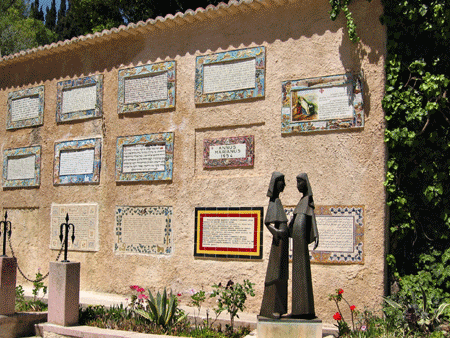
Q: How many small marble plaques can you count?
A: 13